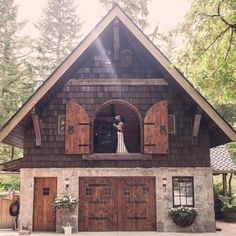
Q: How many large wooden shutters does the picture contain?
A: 2